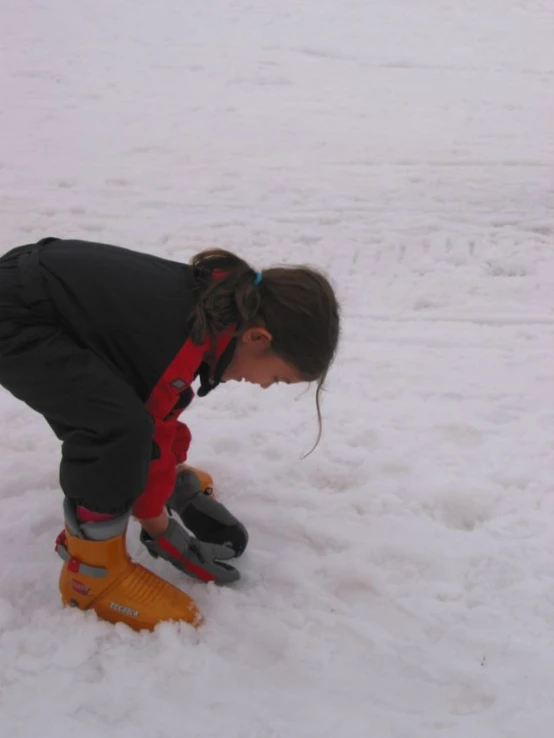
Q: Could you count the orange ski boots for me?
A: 2